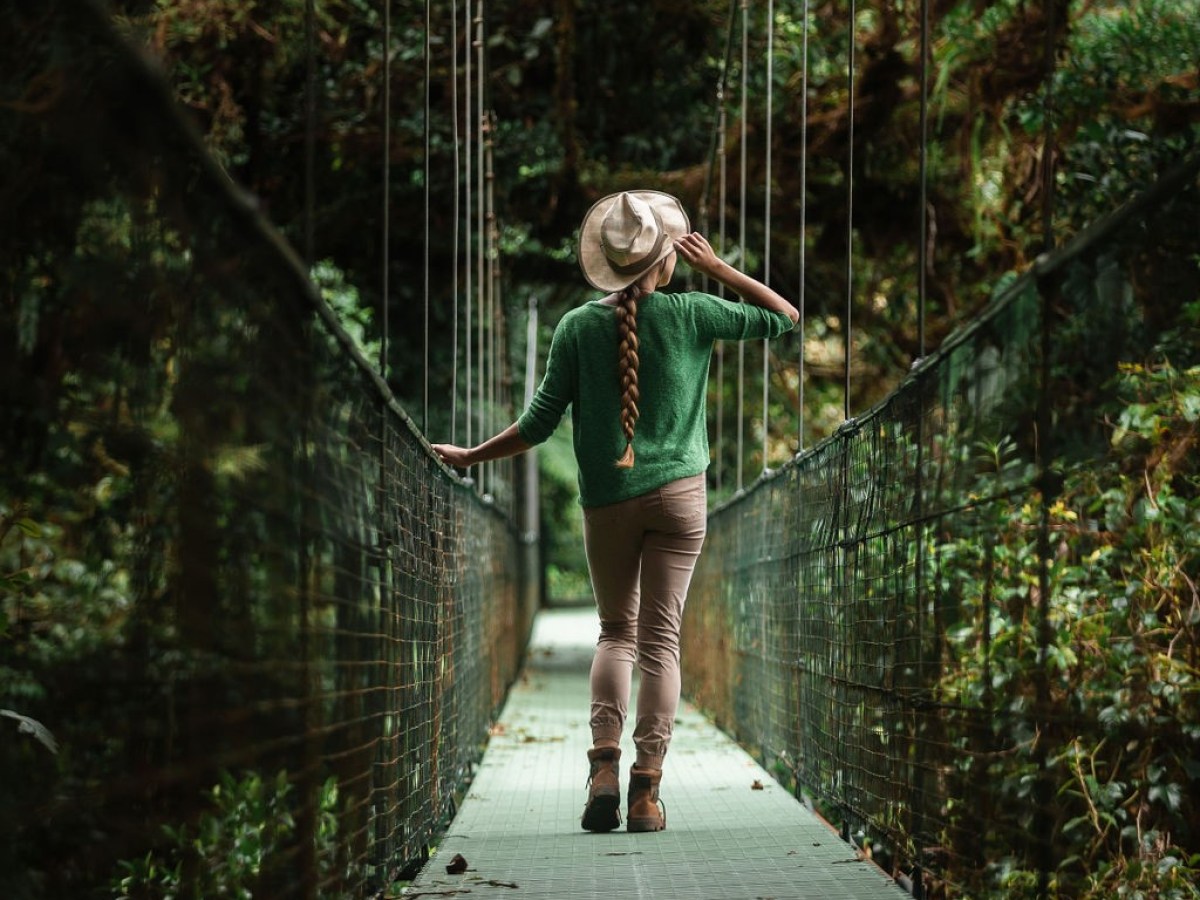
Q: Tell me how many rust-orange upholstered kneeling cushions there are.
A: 0